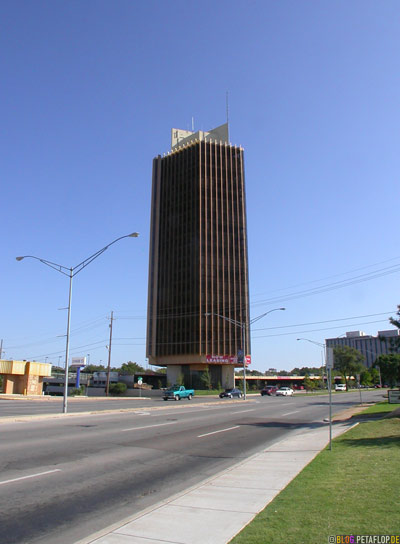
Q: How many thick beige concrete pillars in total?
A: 2